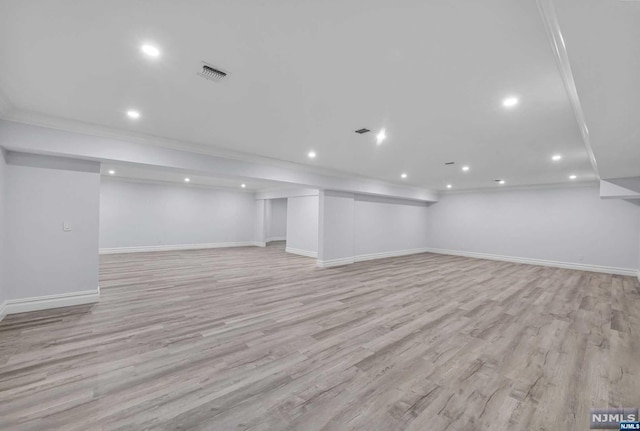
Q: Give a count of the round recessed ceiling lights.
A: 14